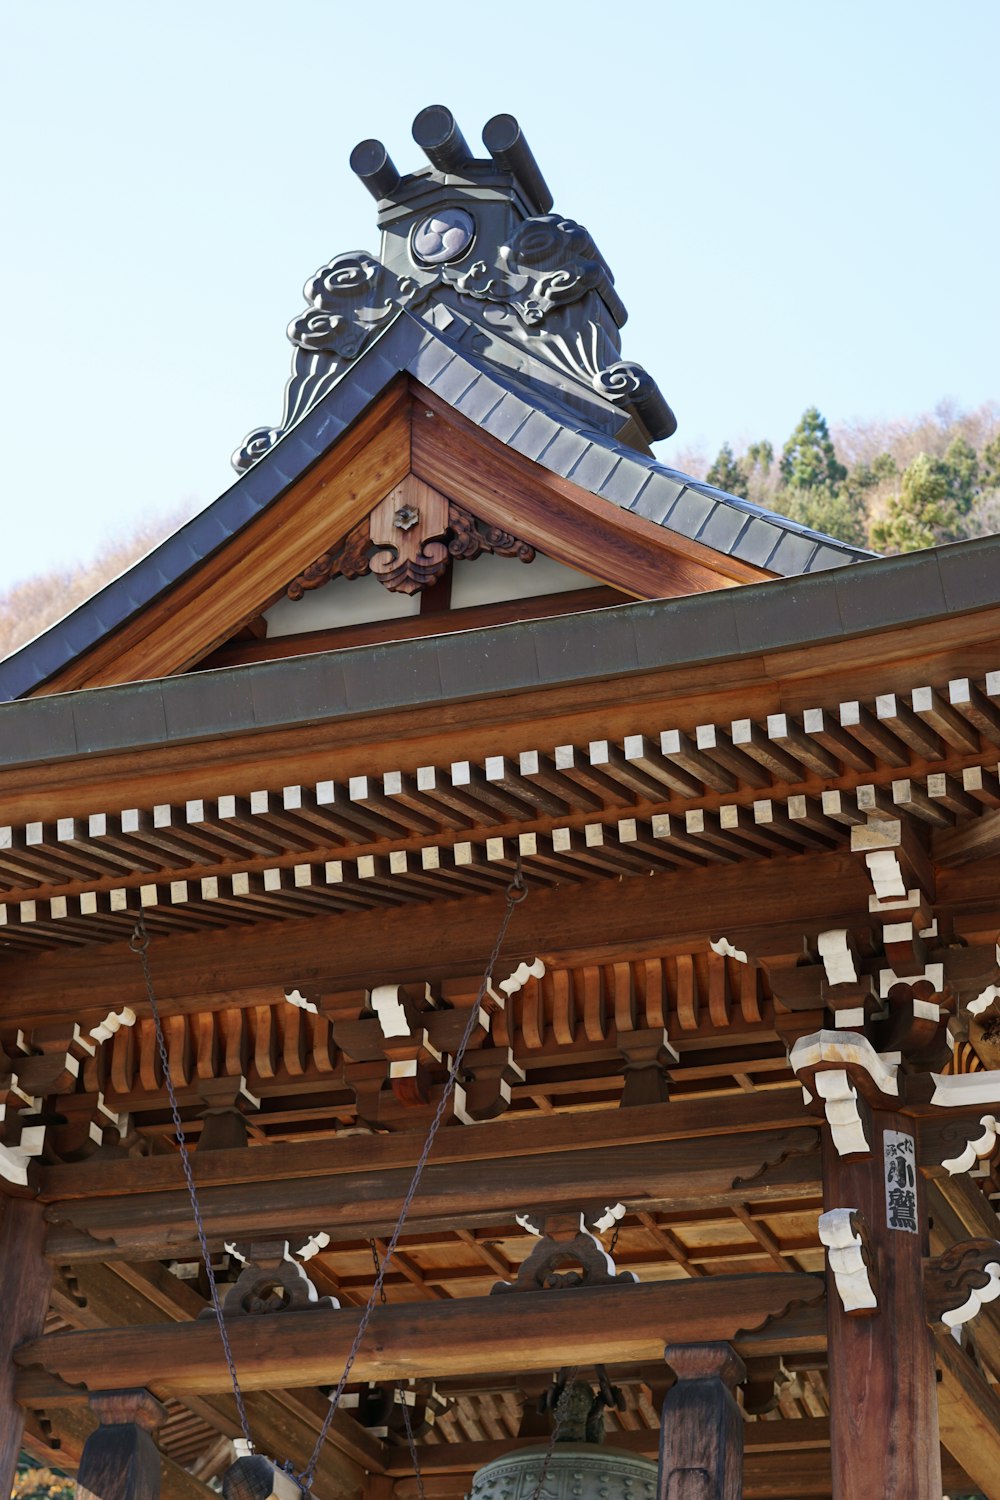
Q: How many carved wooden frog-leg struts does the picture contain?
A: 2